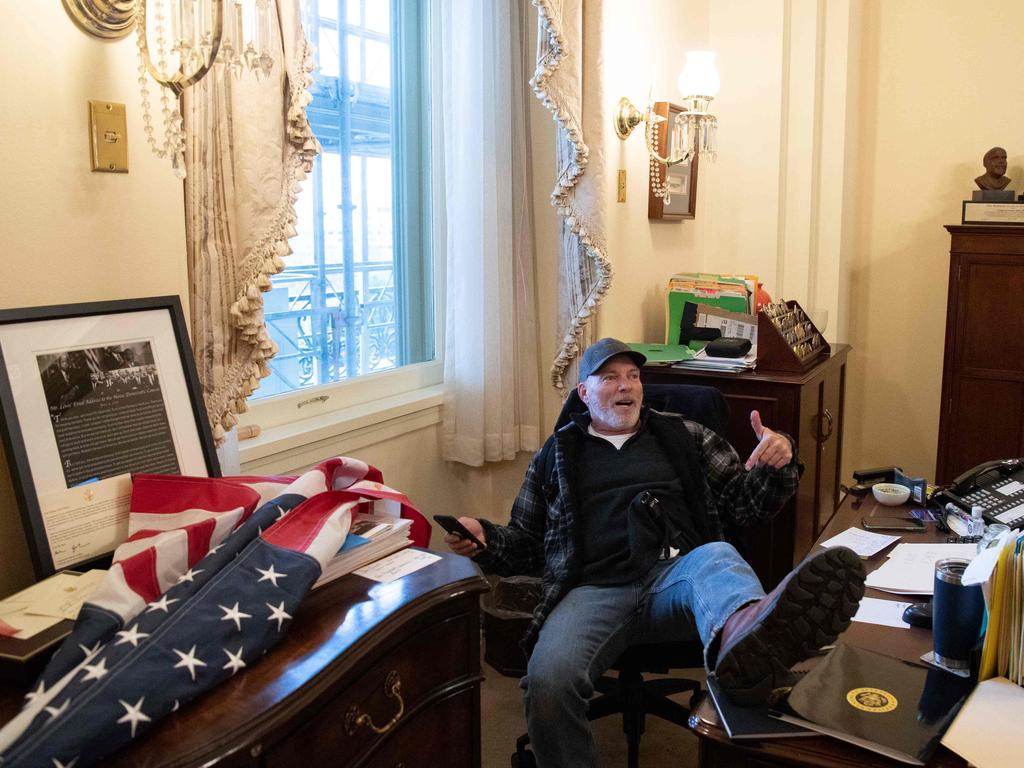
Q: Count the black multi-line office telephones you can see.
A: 1